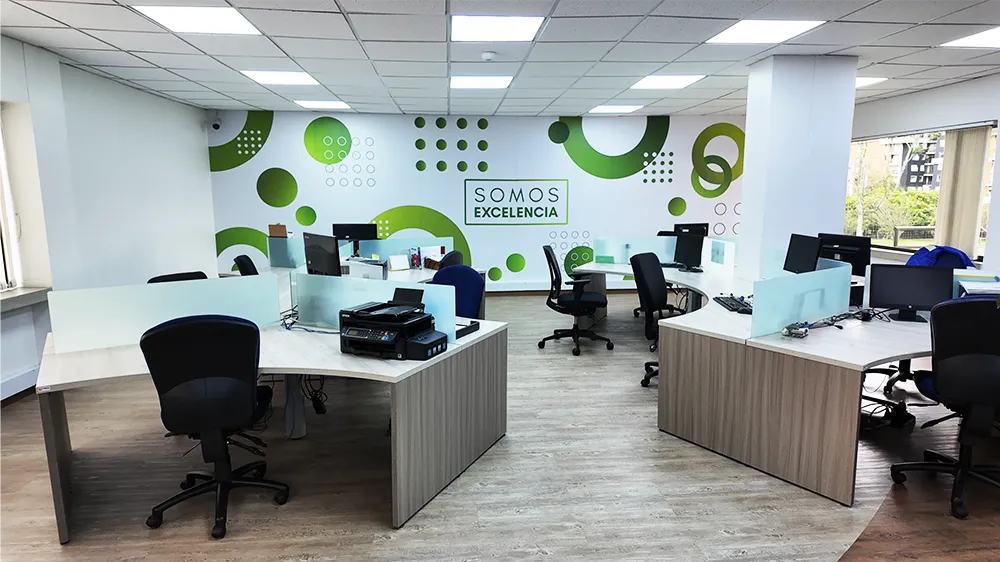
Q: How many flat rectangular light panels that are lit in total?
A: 10